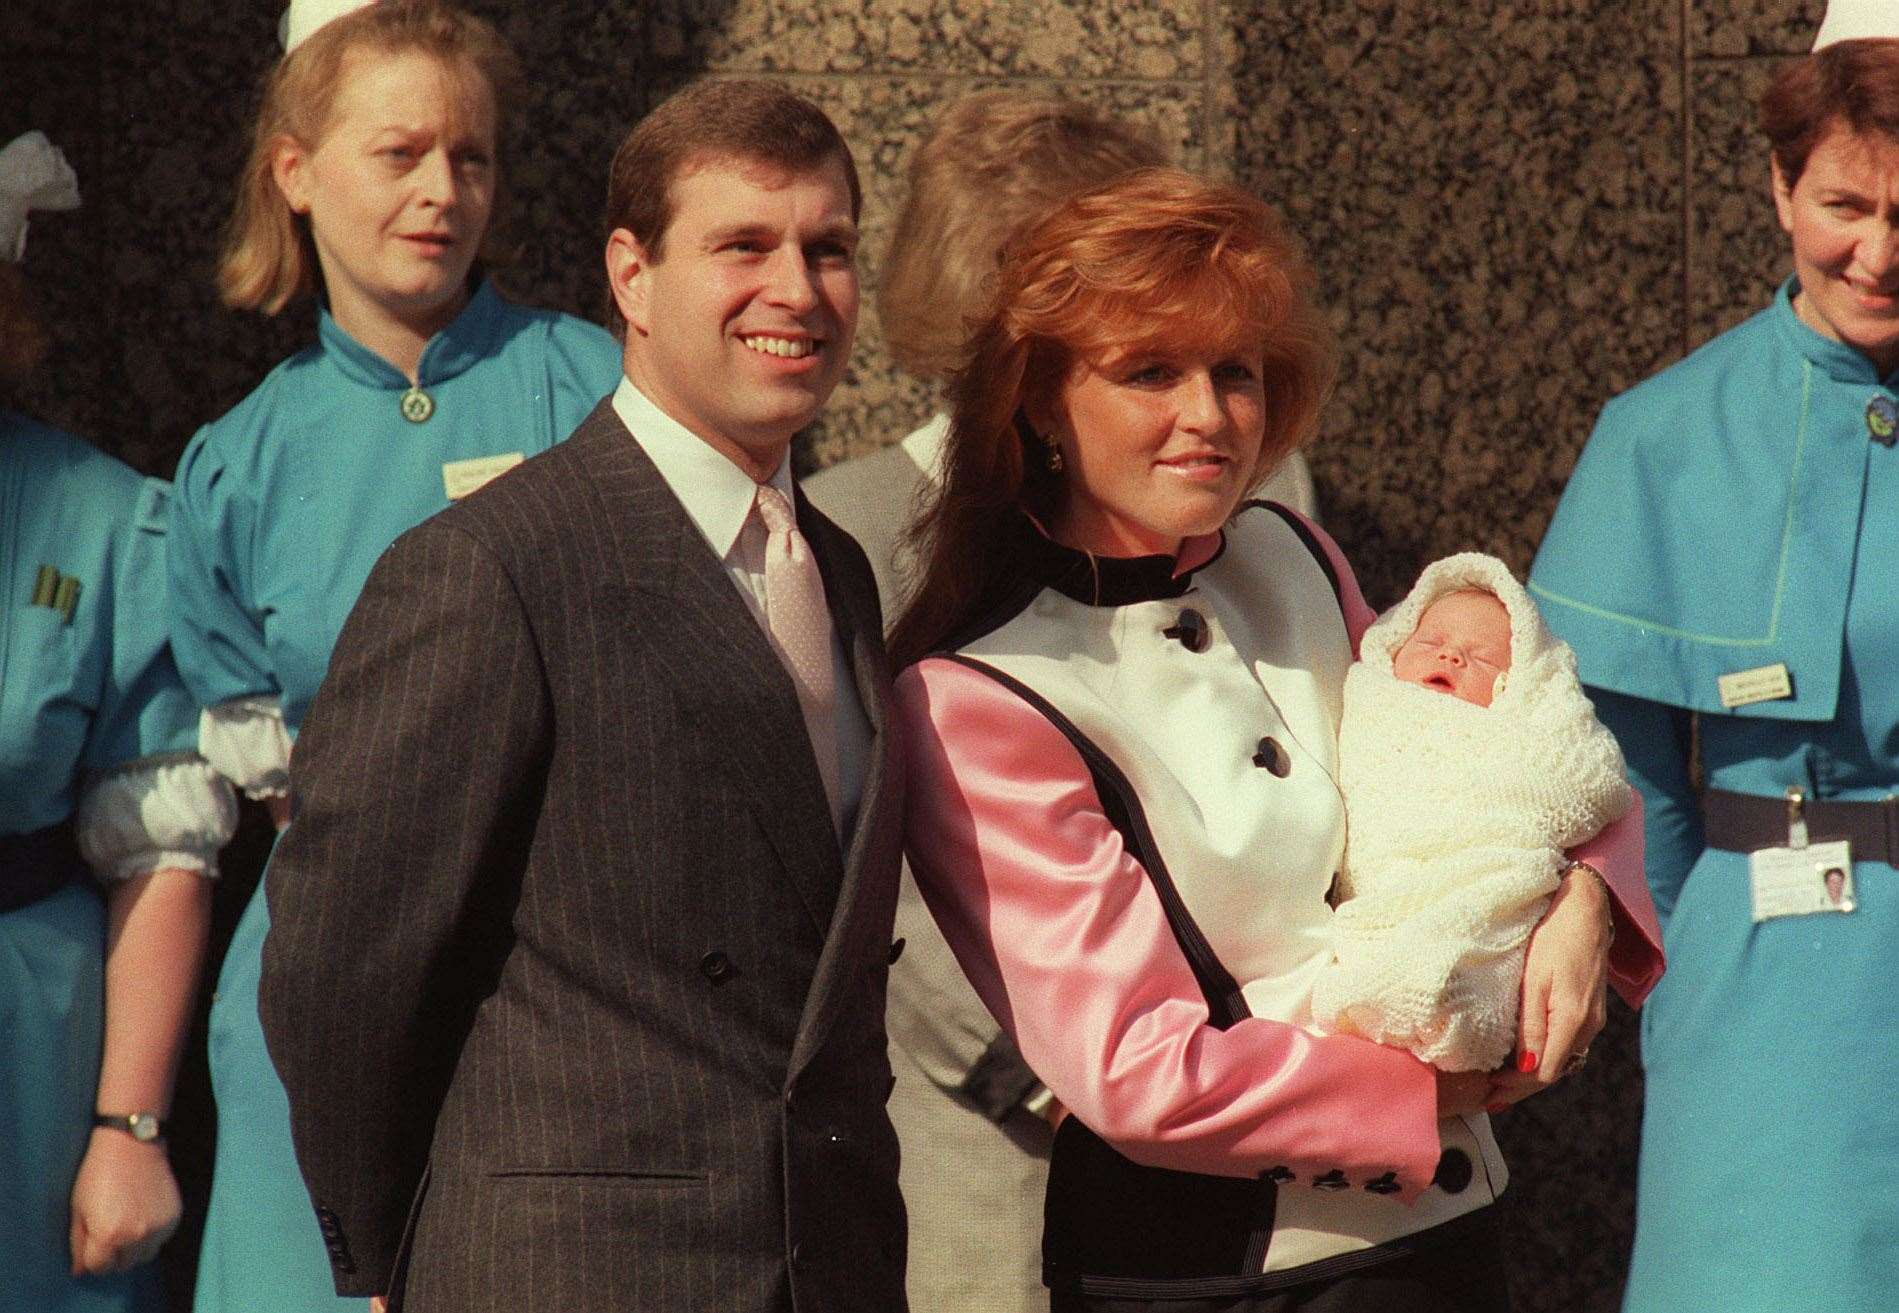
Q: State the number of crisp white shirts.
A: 1